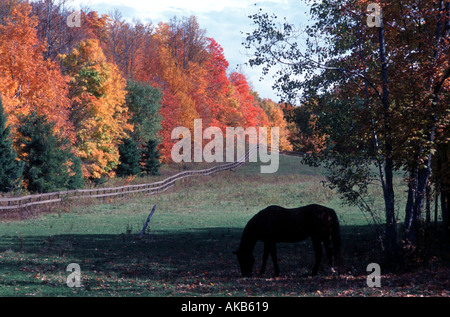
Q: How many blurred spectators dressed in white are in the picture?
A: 0